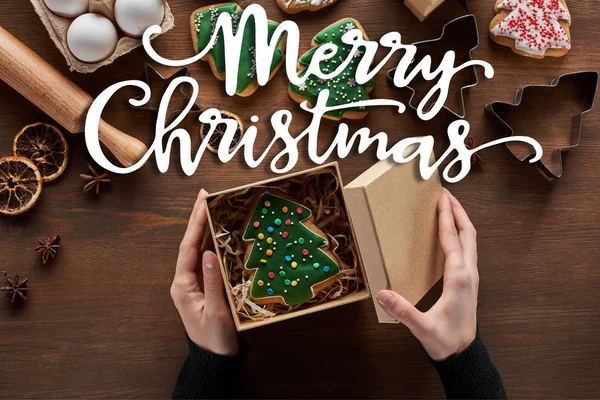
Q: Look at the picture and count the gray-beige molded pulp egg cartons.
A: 1